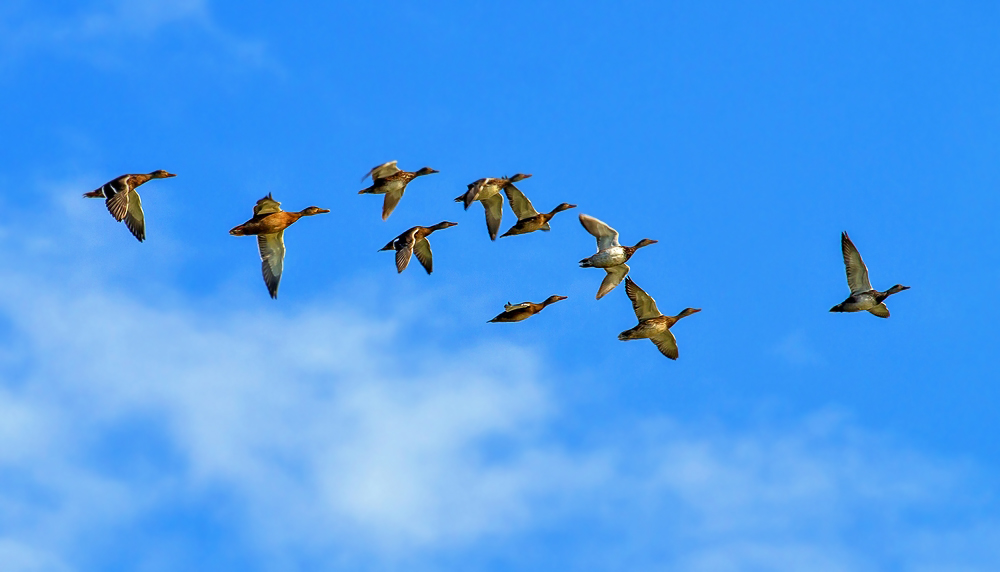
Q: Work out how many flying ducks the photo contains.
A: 10